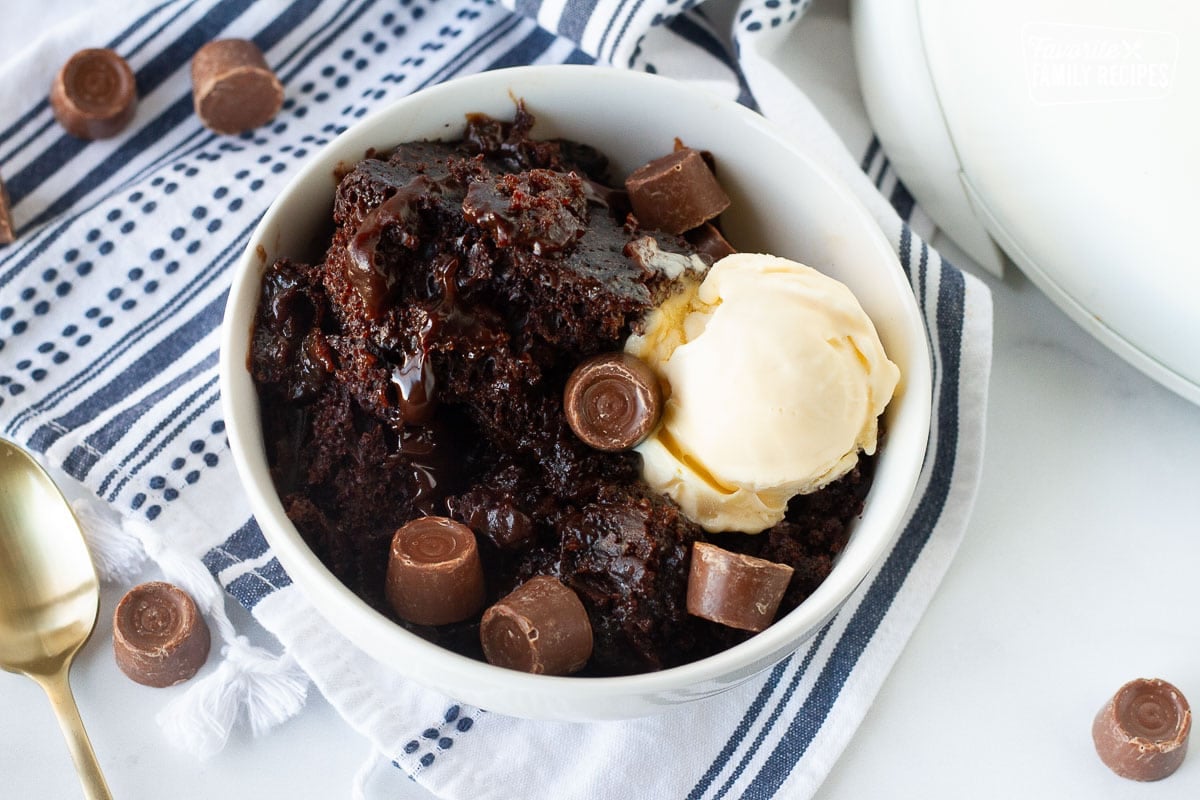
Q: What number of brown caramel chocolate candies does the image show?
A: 11